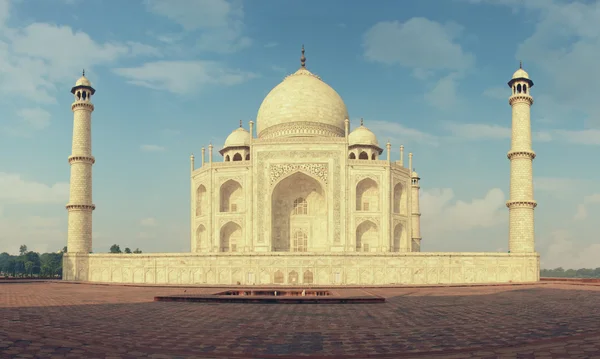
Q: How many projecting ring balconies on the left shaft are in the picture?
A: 3